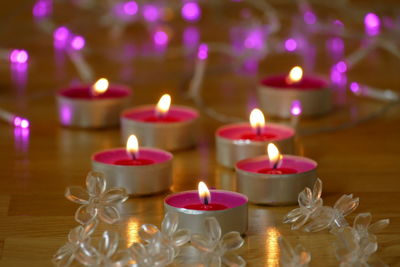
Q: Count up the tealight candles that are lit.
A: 7